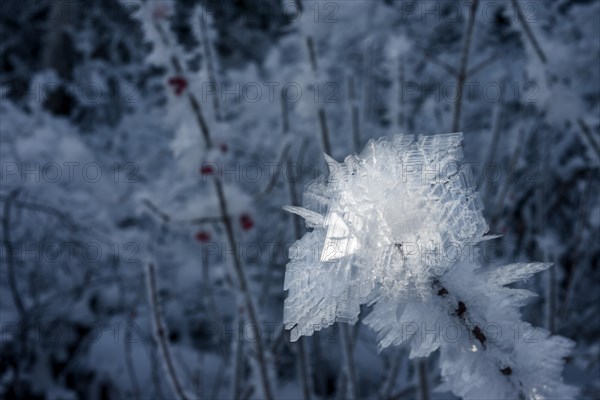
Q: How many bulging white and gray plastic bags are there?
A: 0